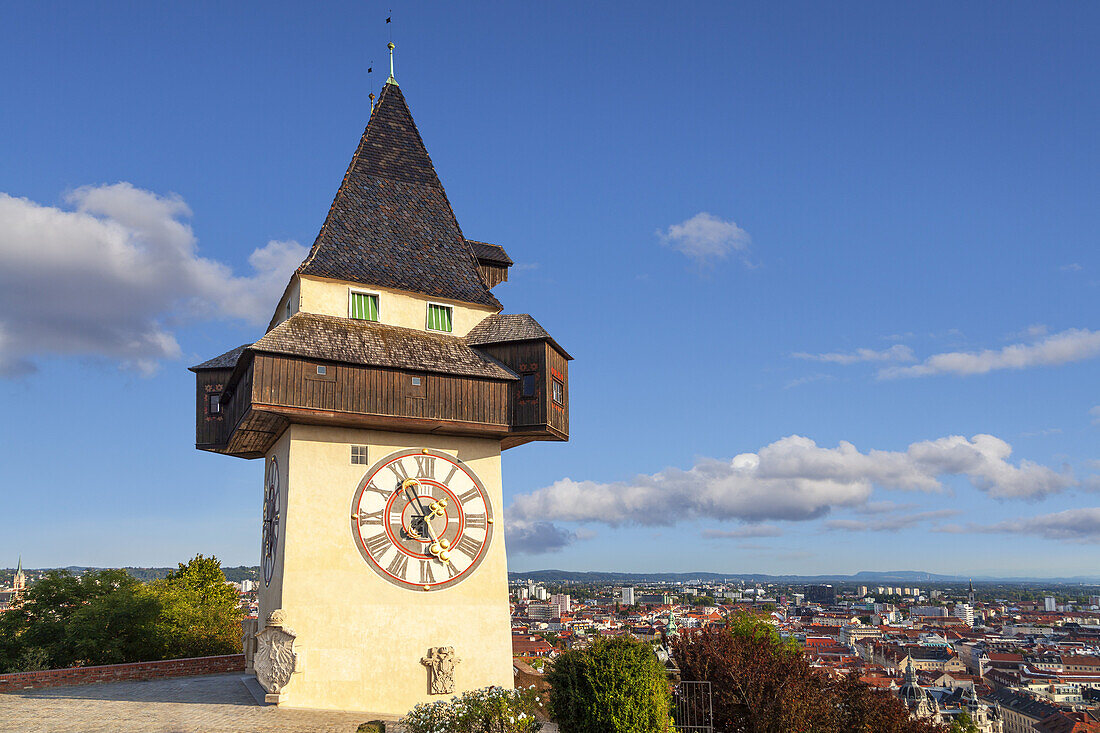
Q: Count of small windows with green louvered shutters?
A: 2